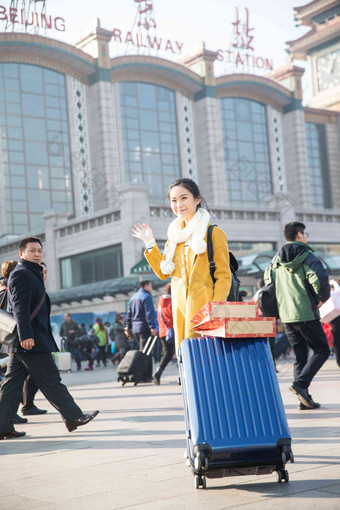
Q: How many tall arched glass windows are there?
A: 3